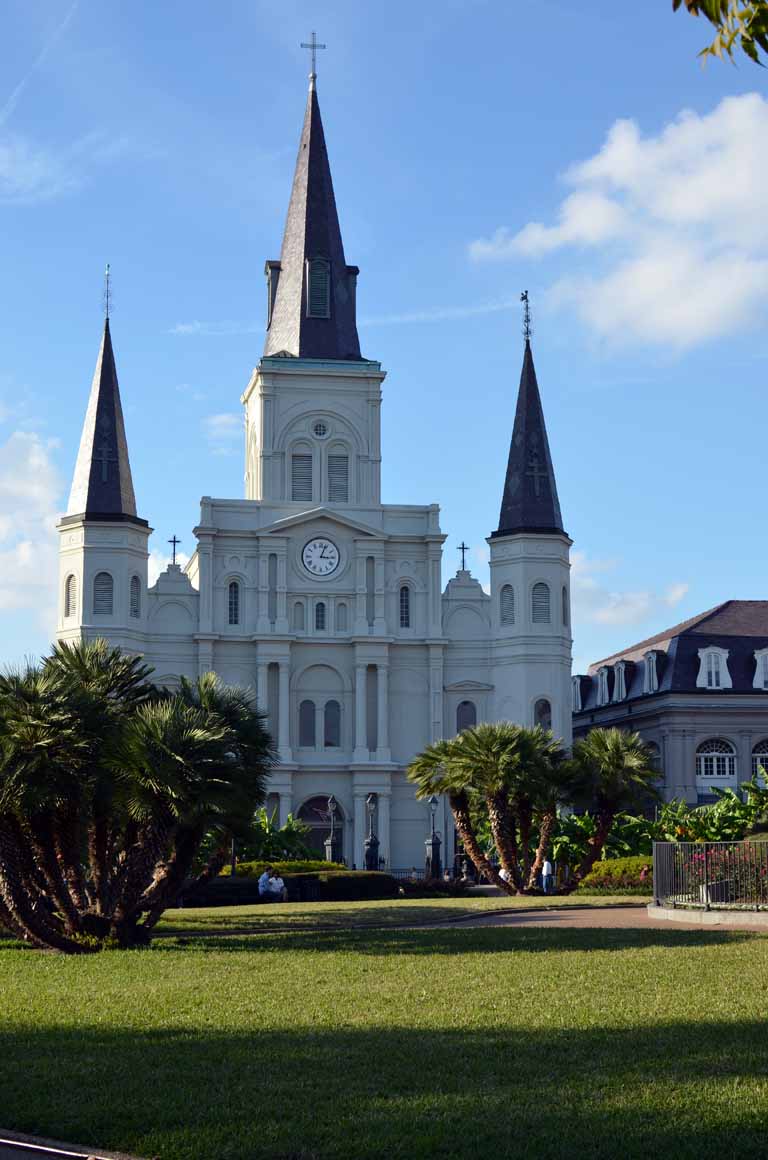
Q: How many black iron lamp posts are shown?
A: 3